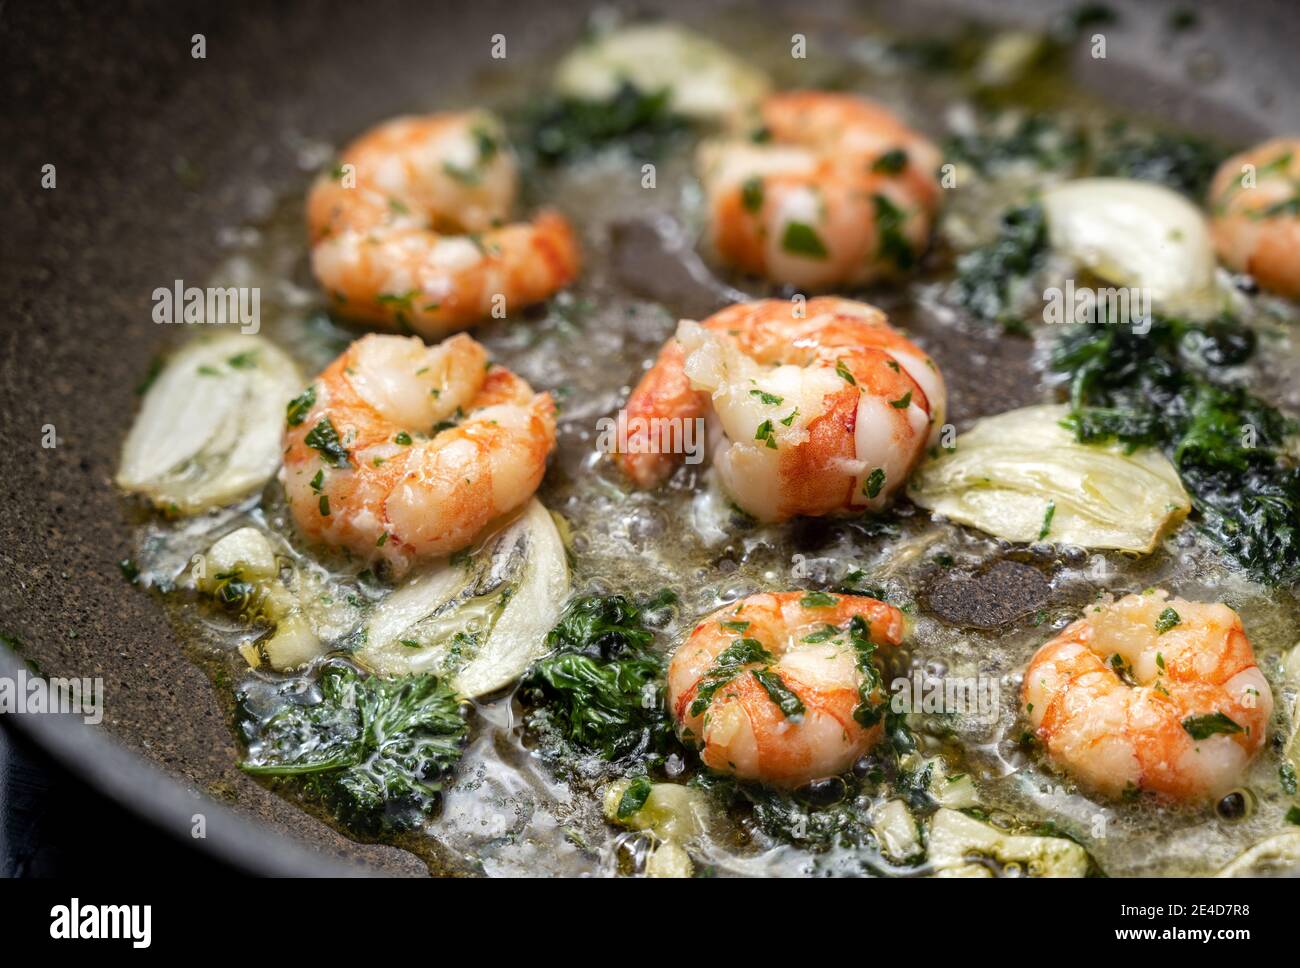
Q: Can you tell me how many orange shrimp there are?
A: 7